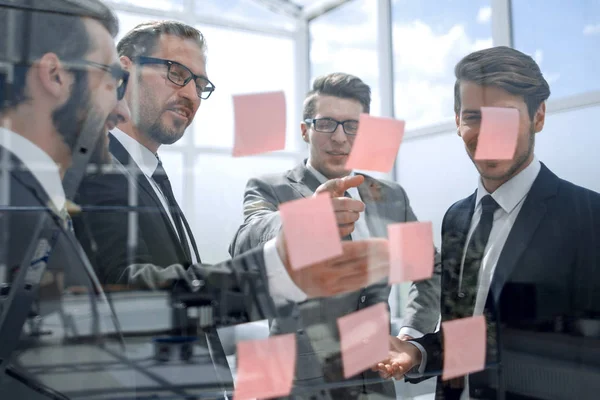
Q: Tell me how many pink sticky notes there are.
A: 8